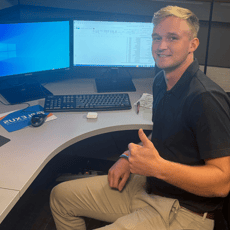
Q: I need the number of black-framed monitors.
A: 2